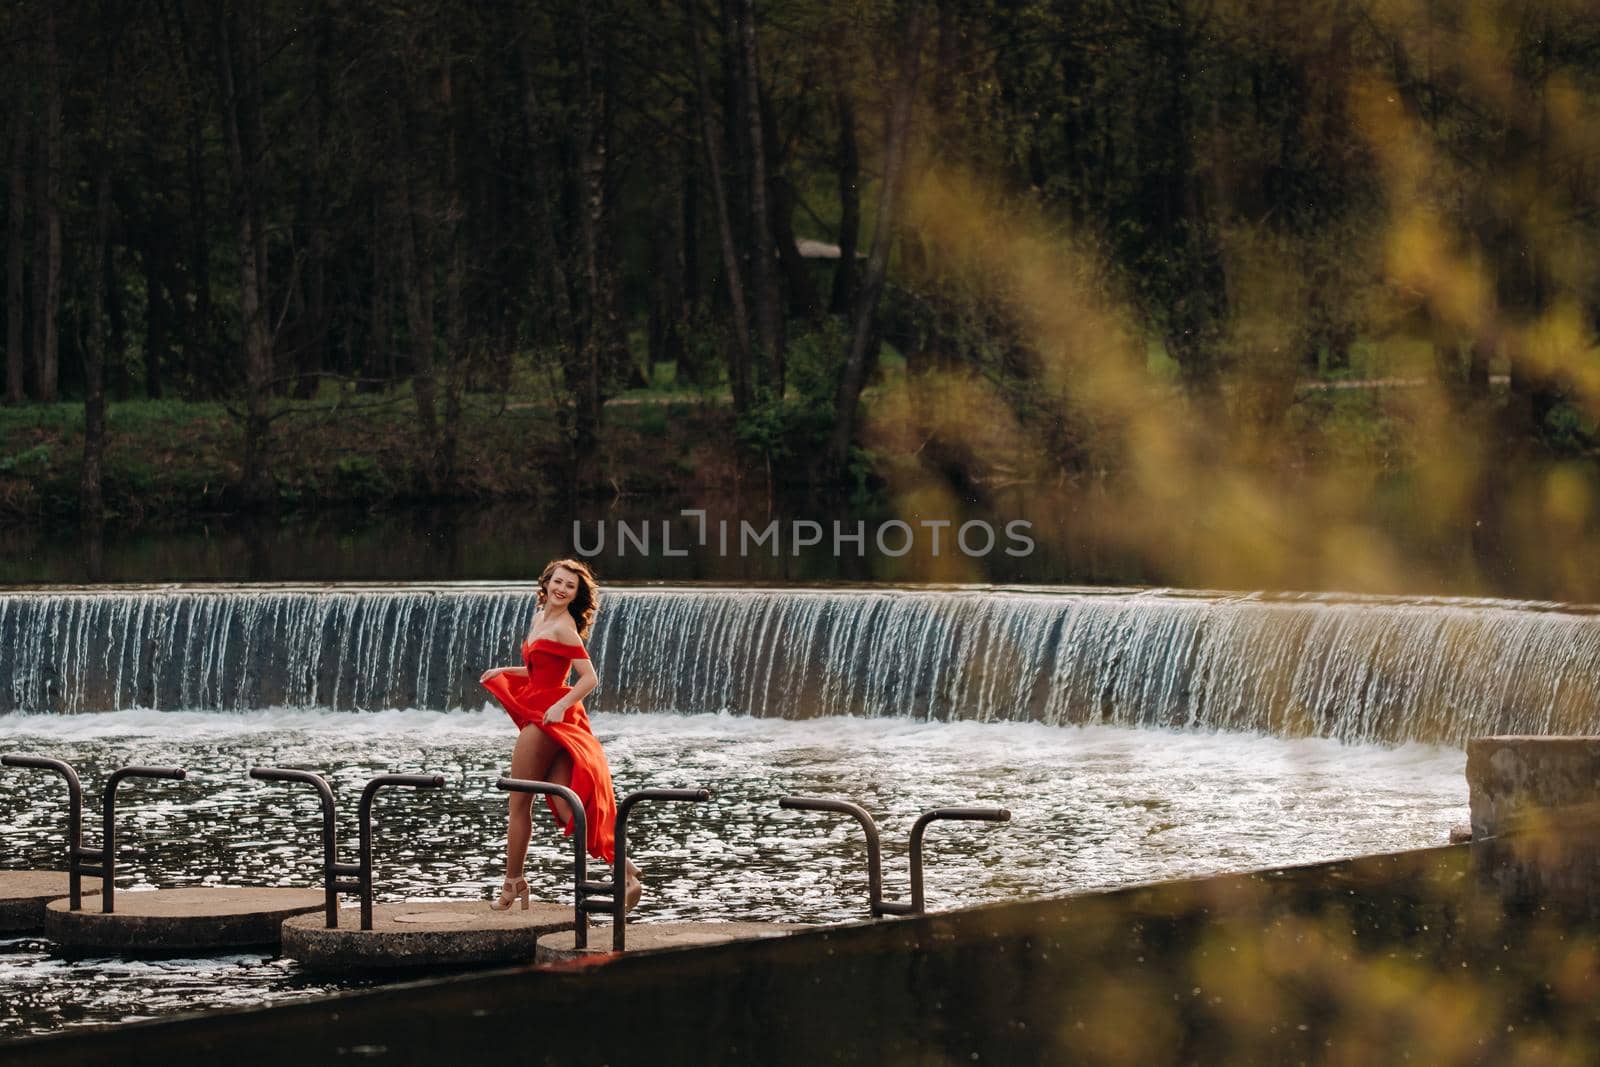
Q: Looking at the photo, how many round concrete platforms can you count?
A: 4